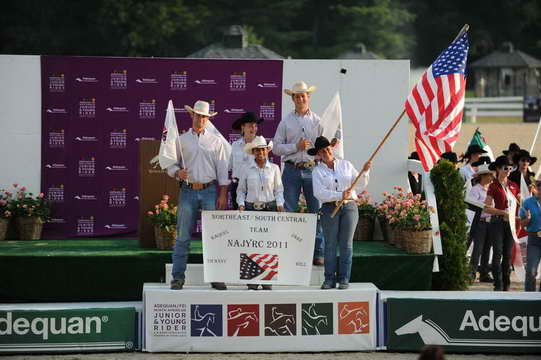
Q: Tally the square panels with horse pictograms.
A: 5